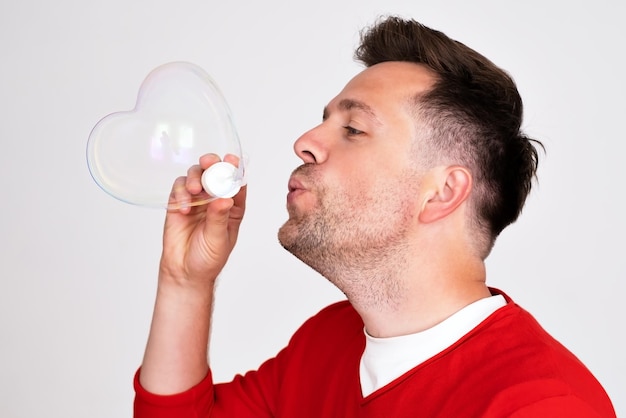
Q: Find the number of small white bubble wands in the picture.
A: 1